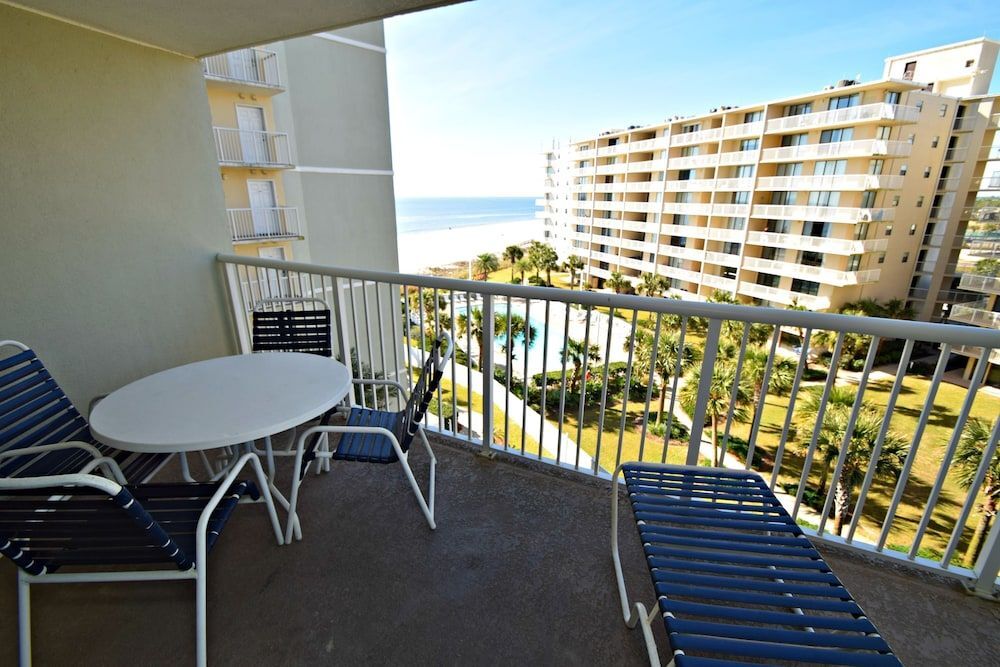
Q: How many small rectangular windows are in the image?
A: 12